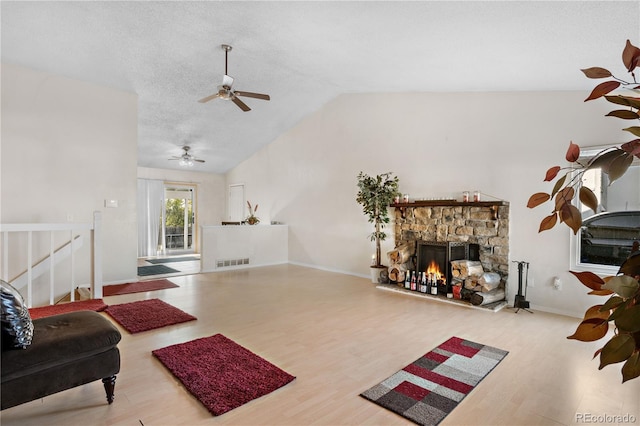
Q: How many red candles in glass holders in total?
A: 4